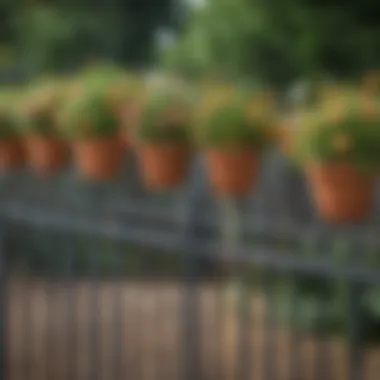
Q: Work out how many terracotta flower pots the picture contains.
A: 6